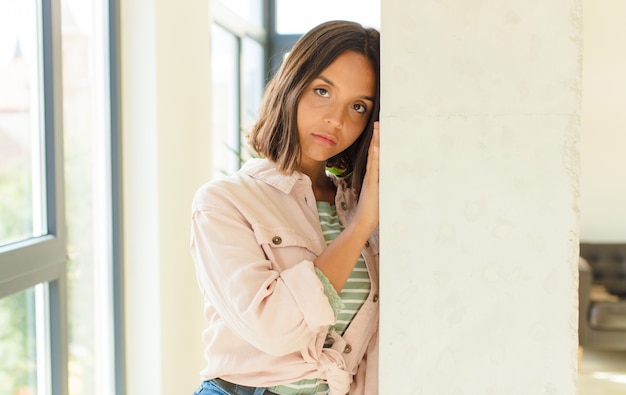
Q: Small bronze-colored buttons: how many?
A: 5